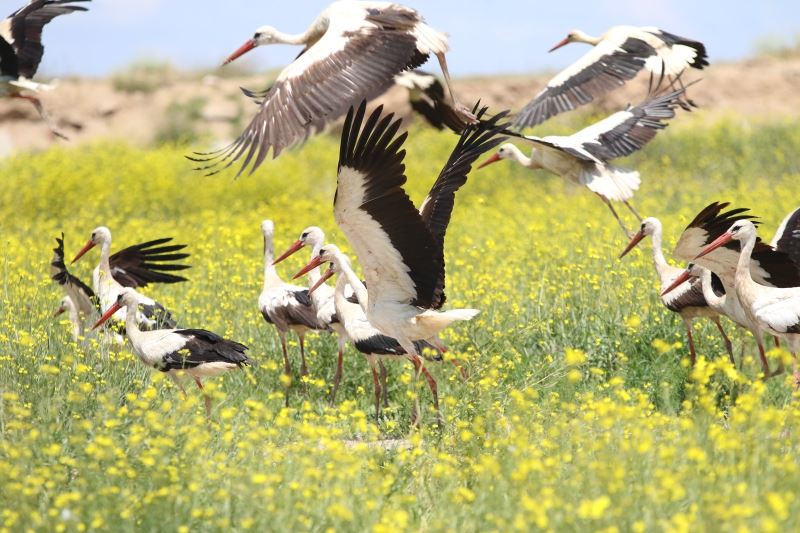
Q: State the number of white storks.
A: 15